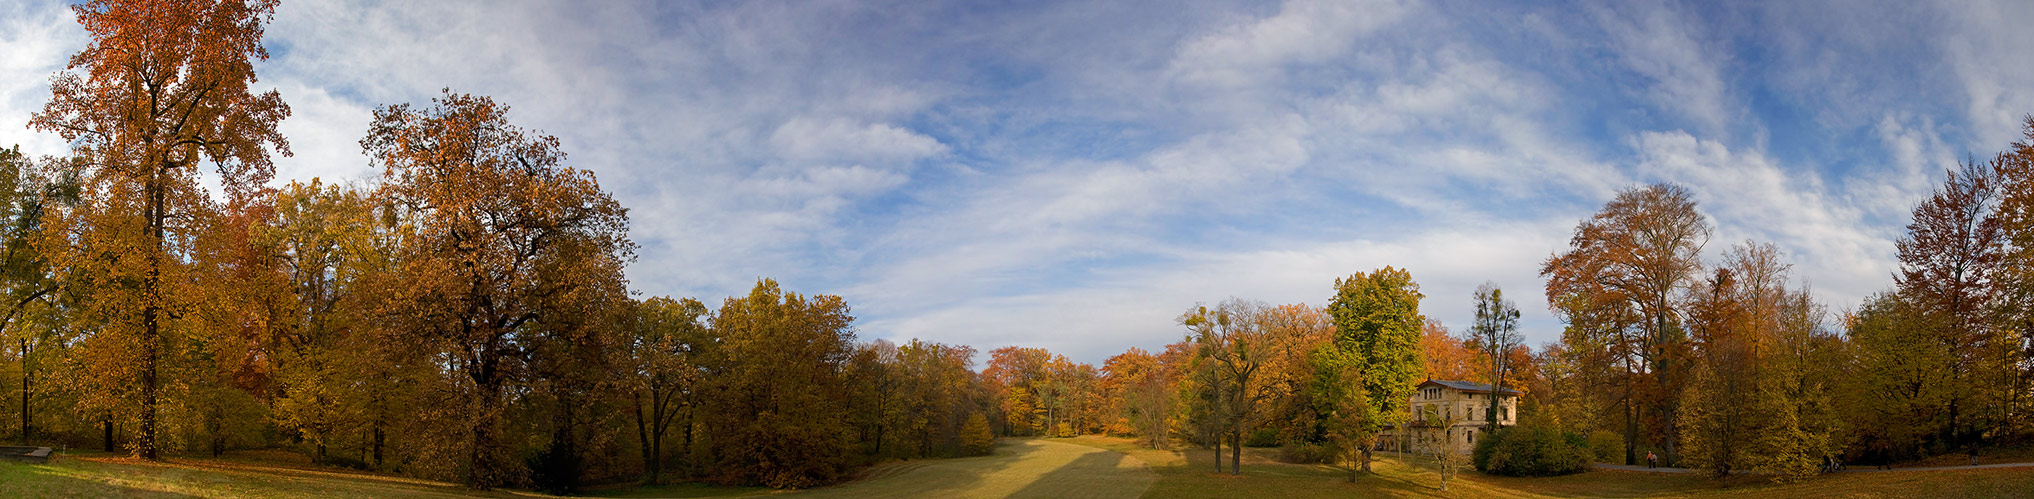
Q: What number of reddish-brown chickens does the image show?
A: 0